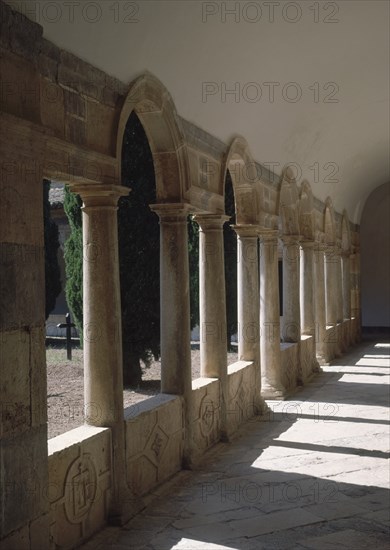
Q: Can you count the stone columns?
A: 11